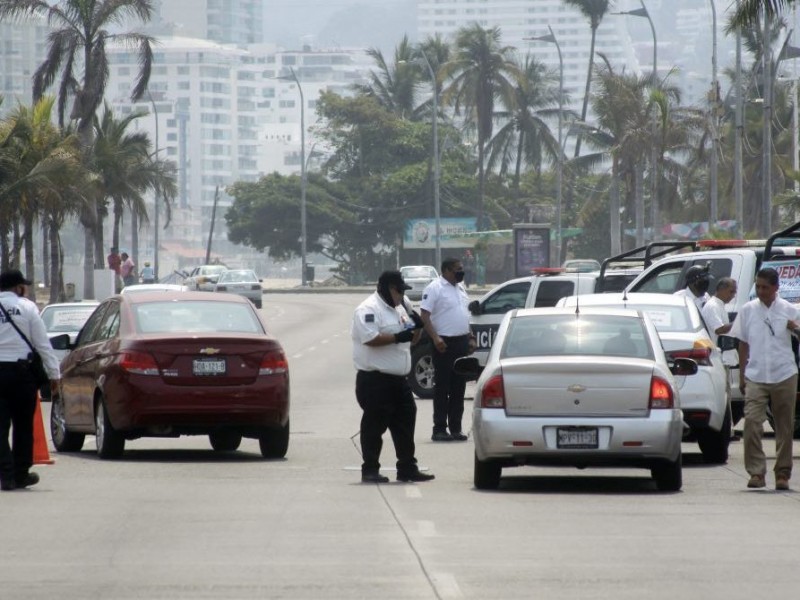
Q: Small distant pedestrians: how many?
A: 3